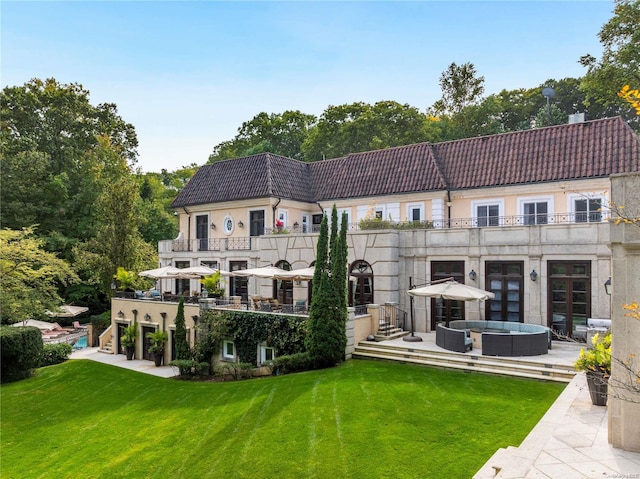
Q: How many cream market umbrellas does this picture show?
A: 7